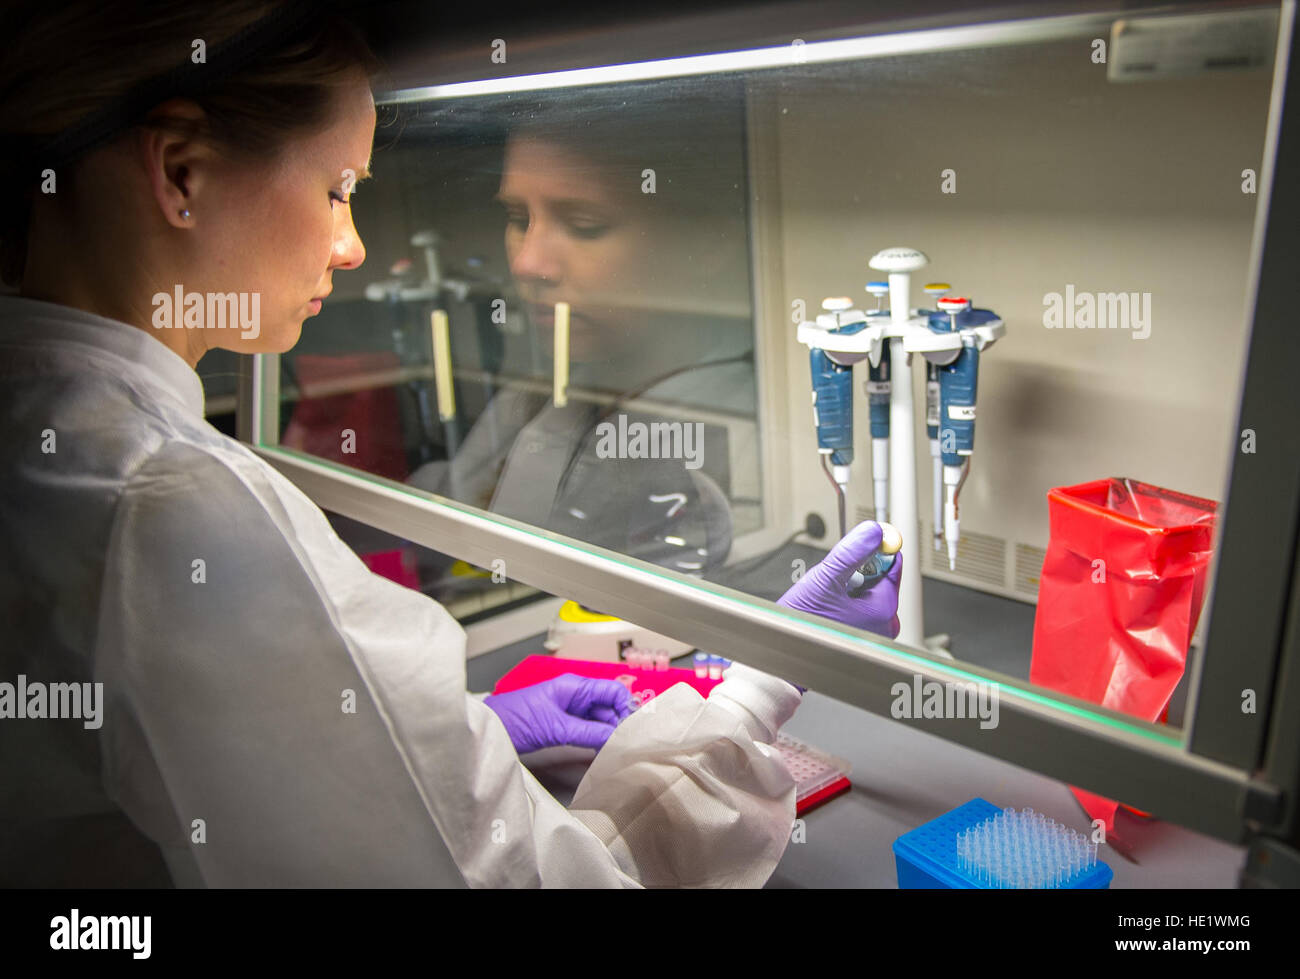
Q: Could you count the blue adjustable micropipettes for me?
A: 5